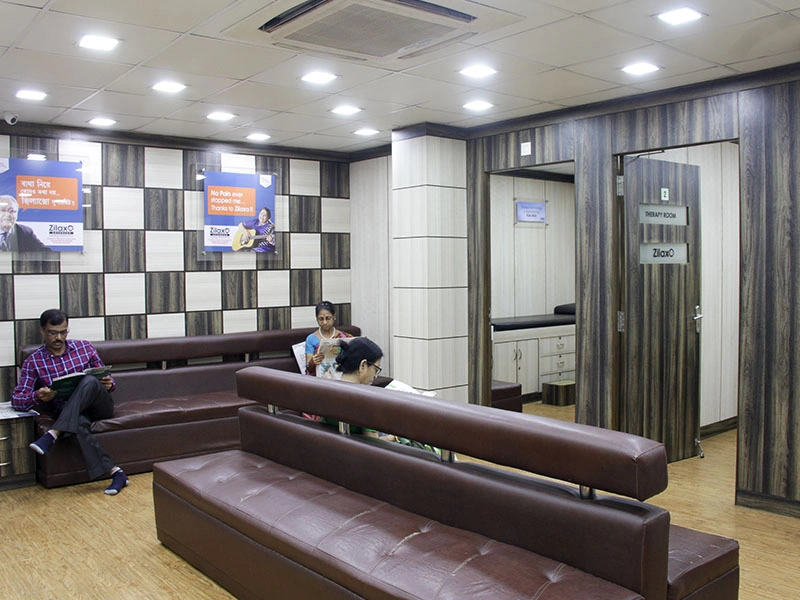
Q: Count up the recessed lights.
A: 13